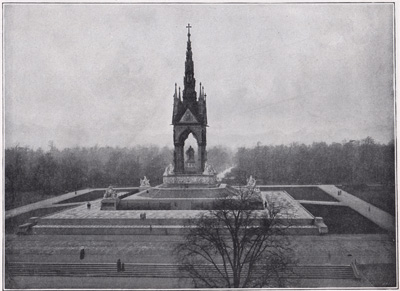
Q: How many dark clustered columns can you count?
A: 2